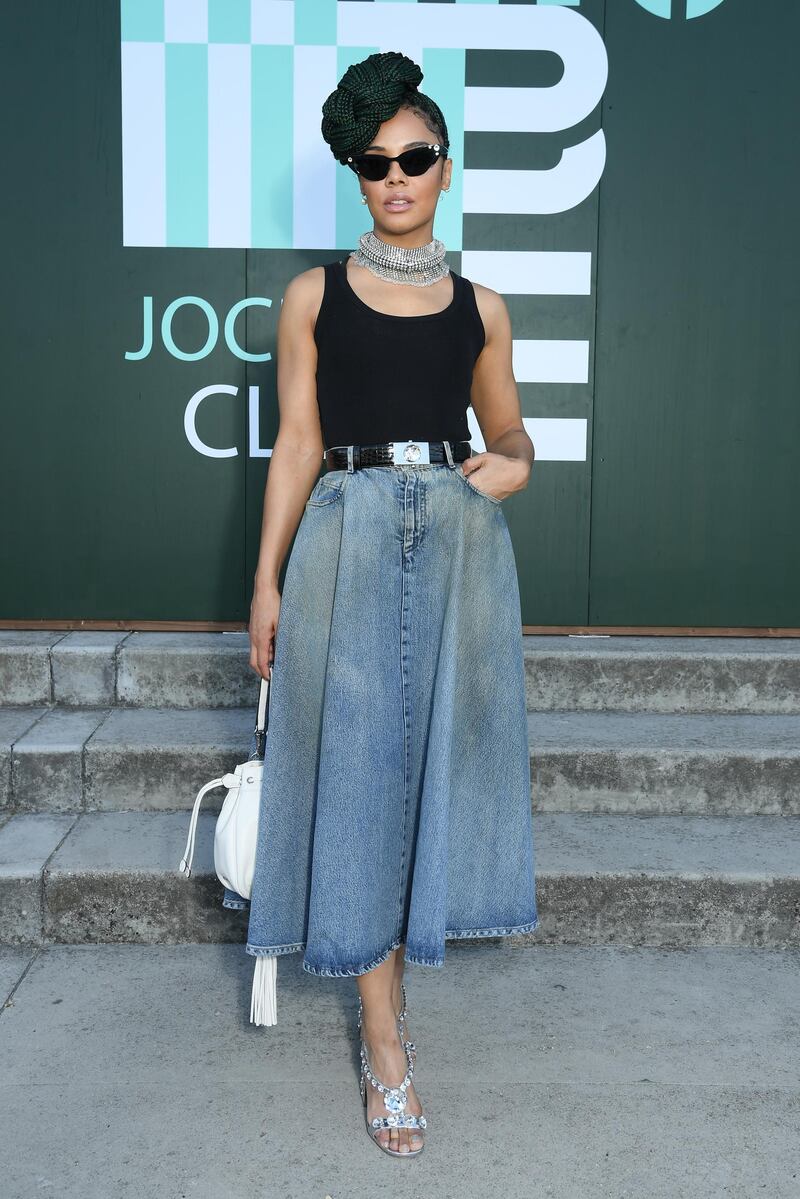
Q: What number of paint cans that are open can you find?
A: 0